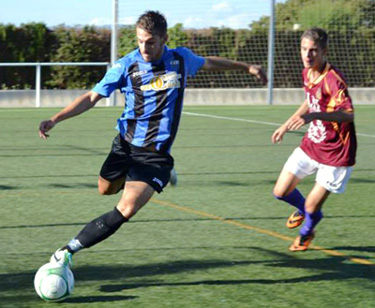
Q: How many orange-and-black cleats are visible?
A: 2